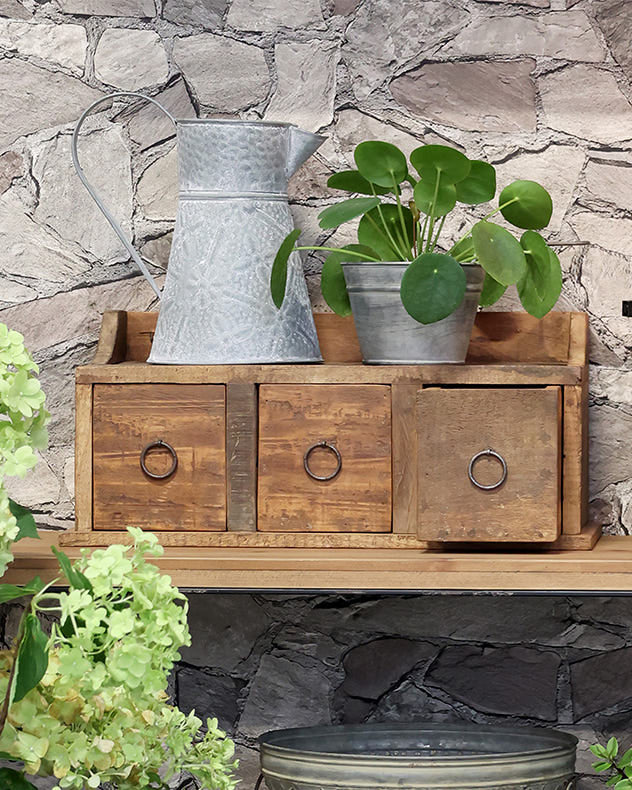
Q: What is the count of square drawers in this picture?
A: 3